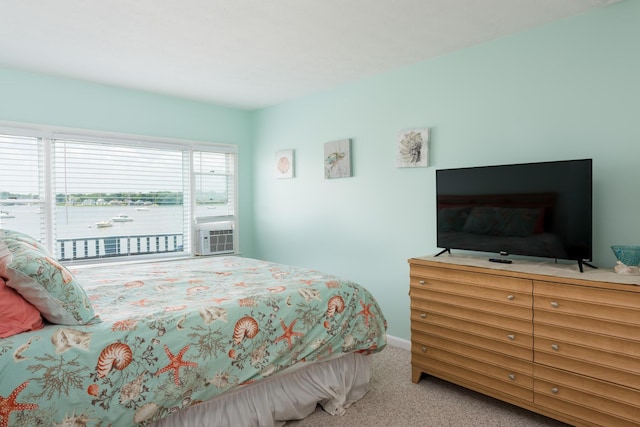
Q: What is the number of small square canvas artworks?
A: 3